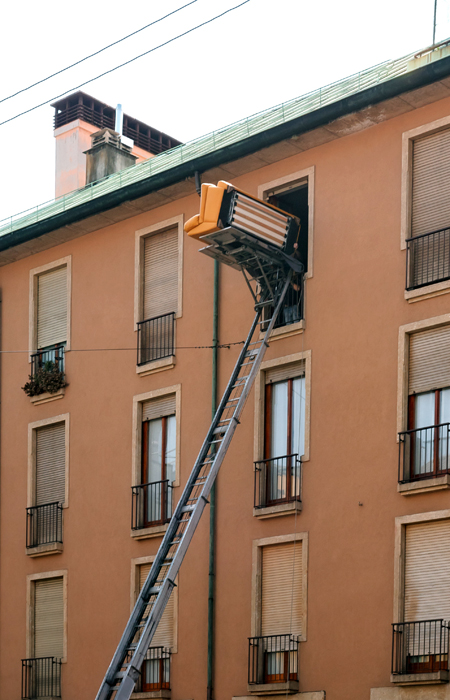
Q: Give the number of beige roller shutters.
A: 11